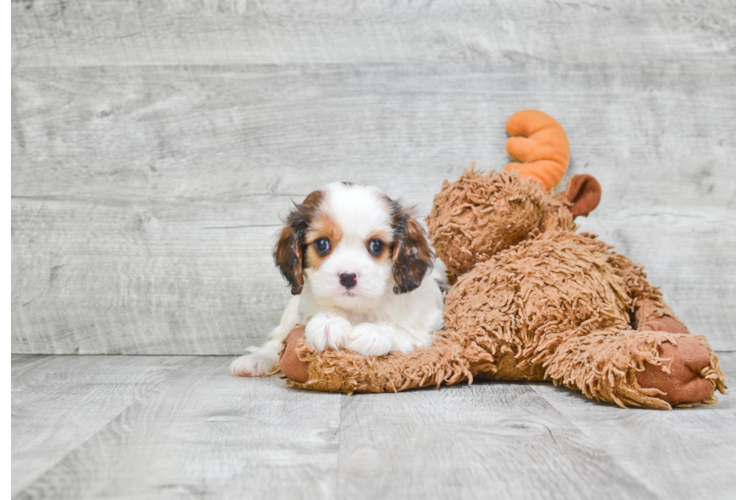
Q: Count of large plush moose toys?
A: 1